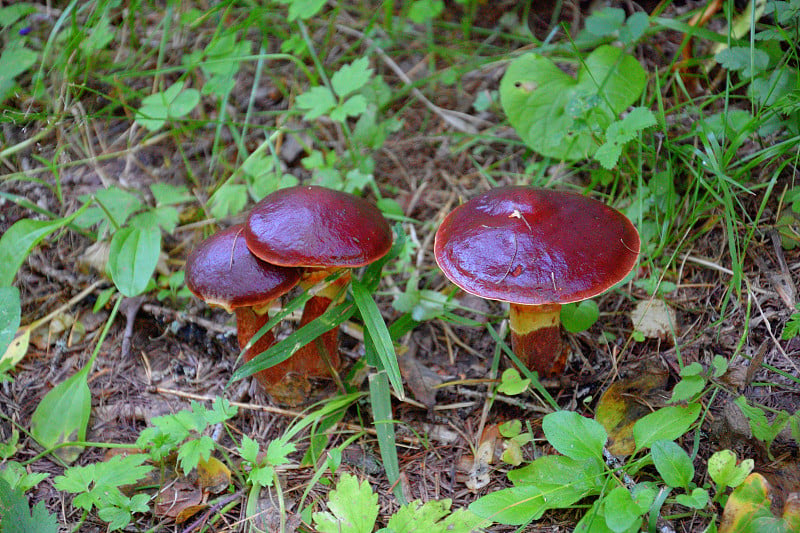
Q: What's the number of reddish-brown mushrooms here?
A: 3